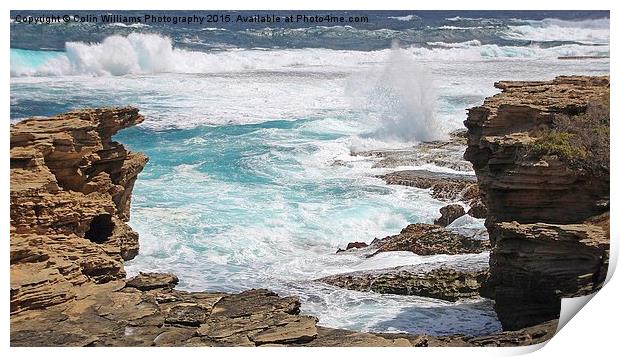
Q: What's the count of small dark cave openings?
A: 1